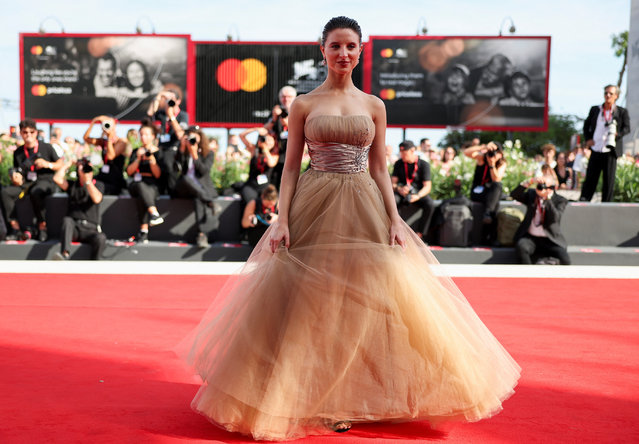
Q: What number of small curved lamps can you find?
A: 5